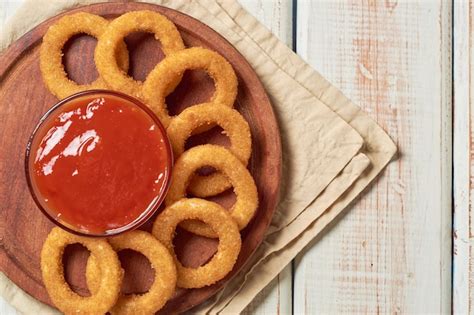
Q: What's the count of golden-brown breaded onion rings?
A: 8